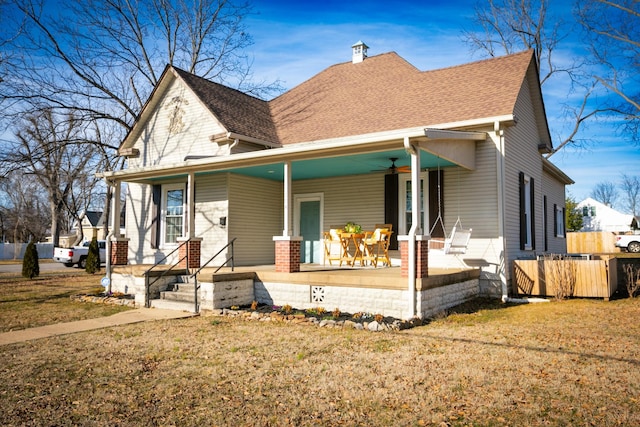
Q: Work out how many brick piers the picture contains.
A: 4